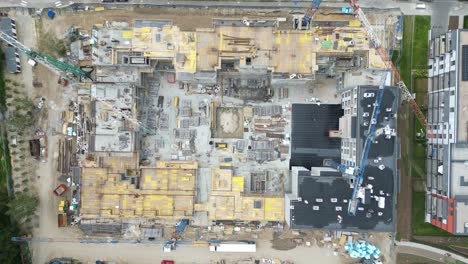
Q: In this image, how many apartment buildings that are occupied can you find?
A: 1